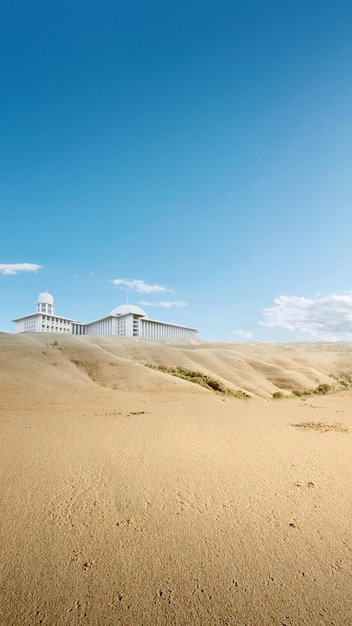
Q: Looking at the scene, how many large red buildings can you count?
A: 0